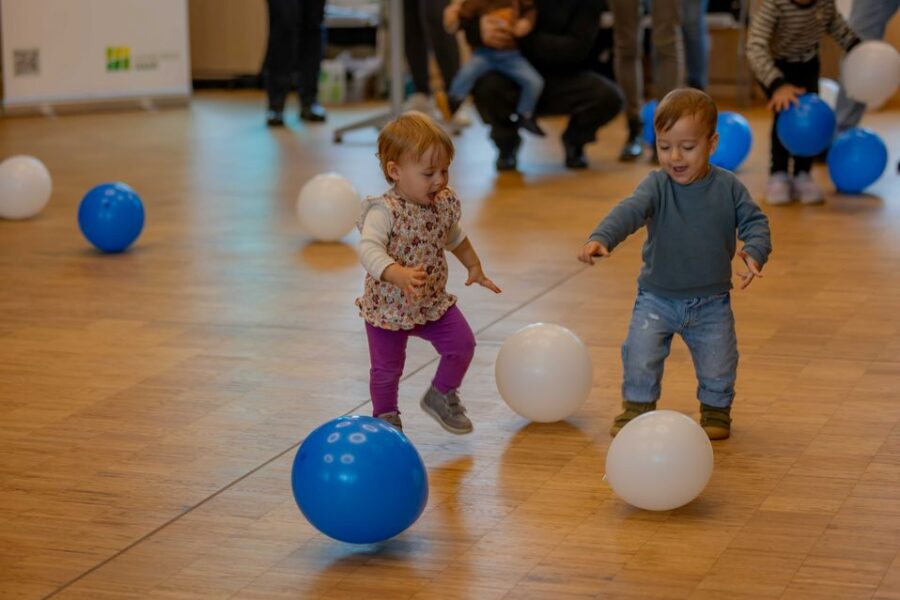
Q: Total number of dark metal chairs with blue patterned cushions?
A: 0